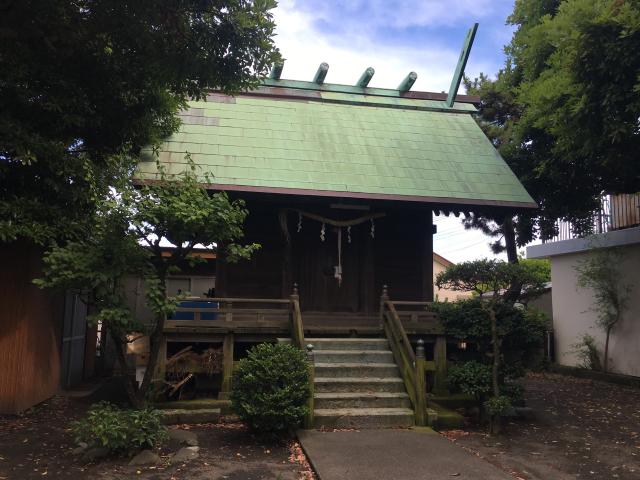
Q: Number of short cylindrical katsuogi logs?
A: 4